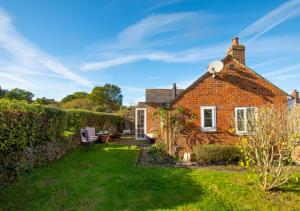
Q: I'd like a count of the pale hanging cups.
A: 0